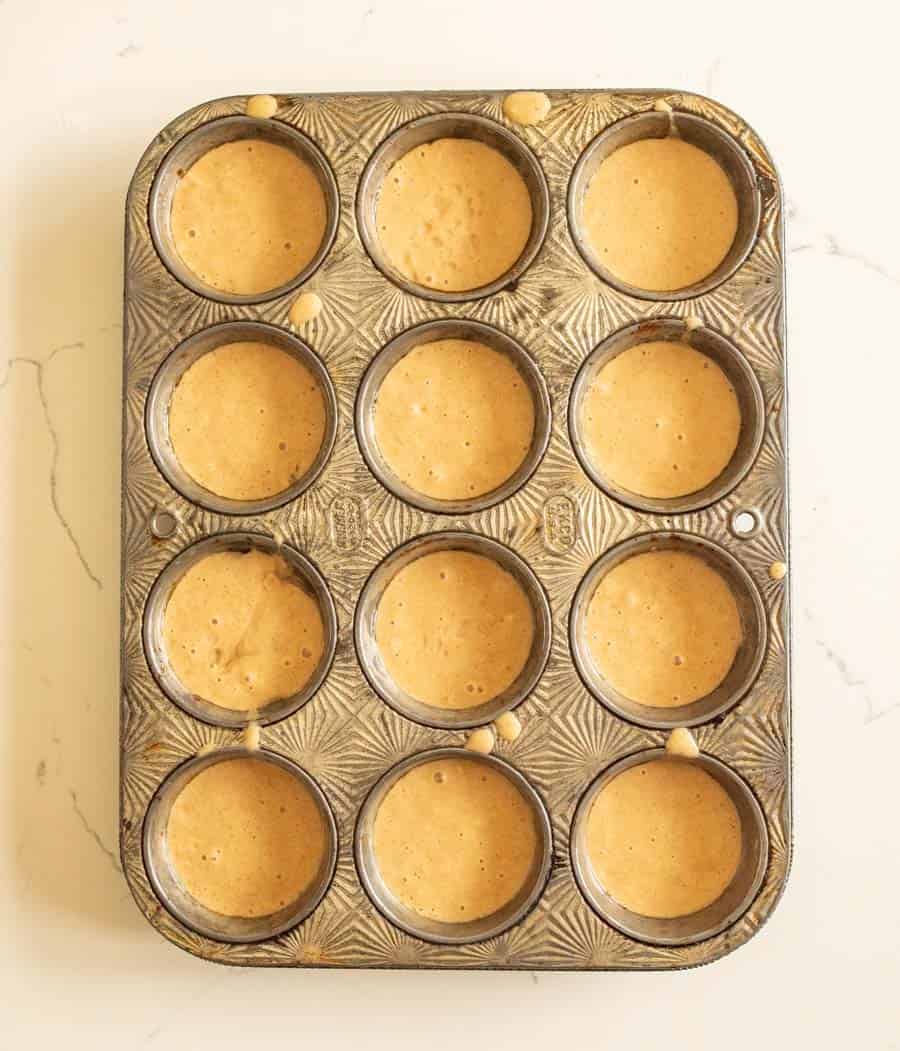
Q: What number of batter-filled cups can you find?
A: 12